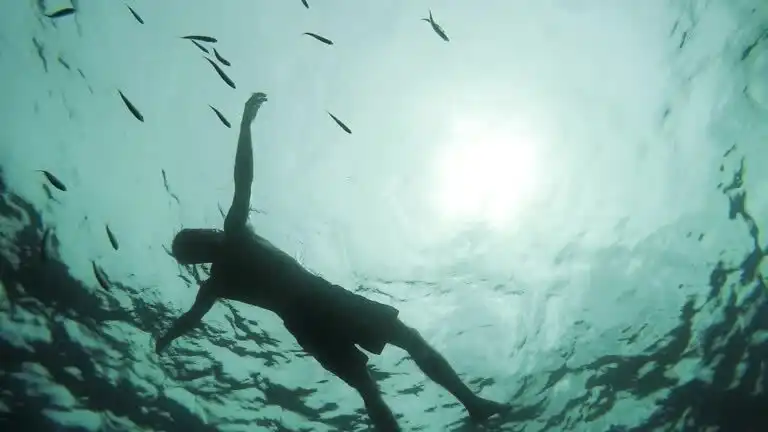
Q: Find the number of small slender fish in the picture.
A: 15